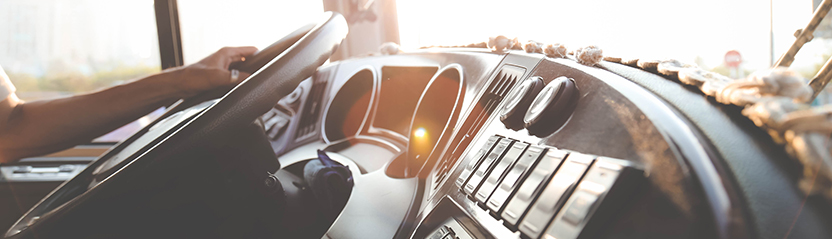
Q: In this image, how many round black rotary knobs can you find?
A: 2